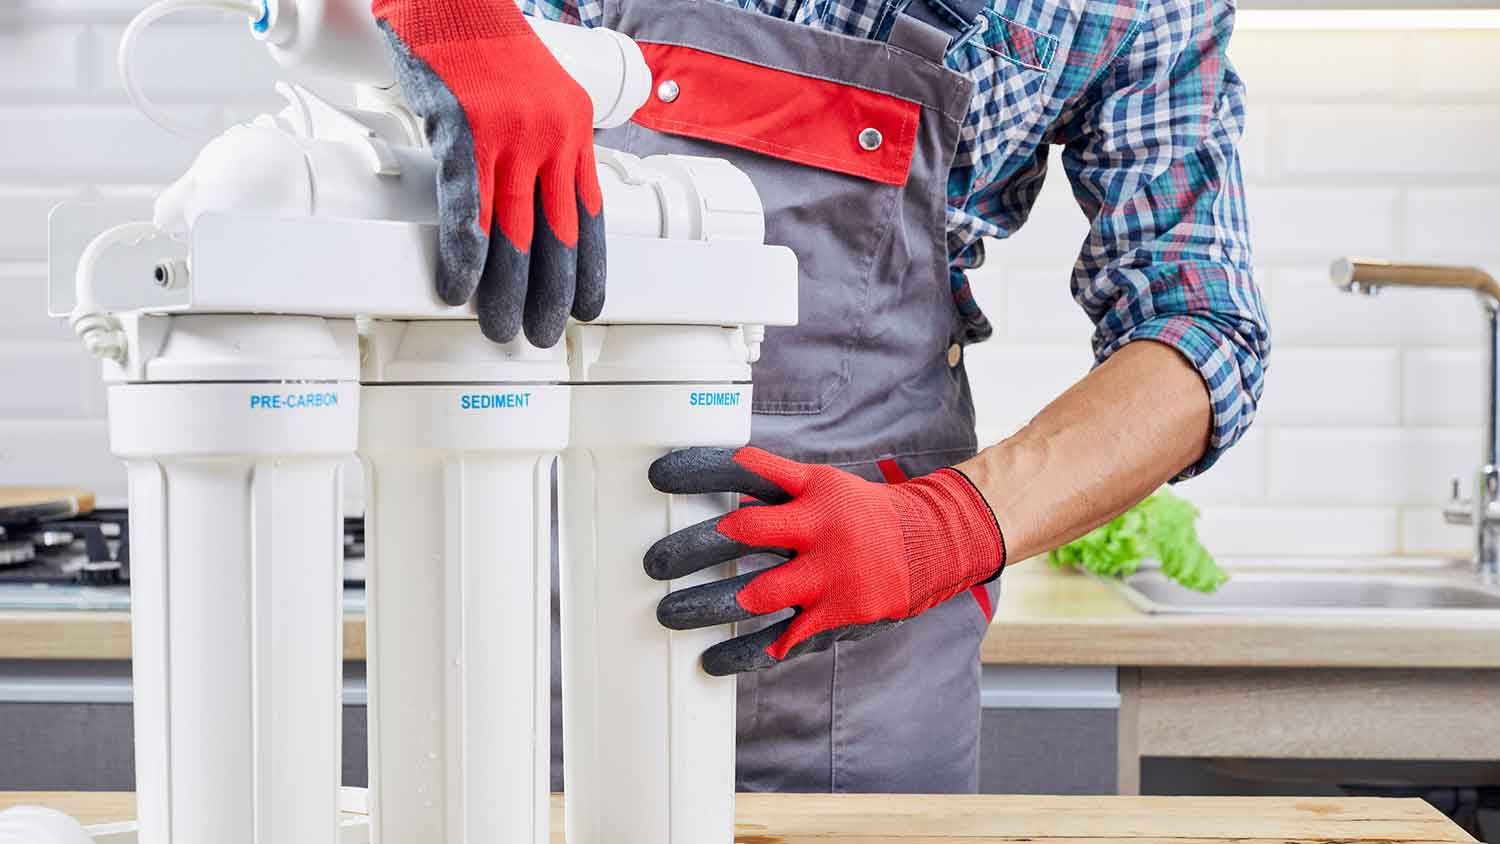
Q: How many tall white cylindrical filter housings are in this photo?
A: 3